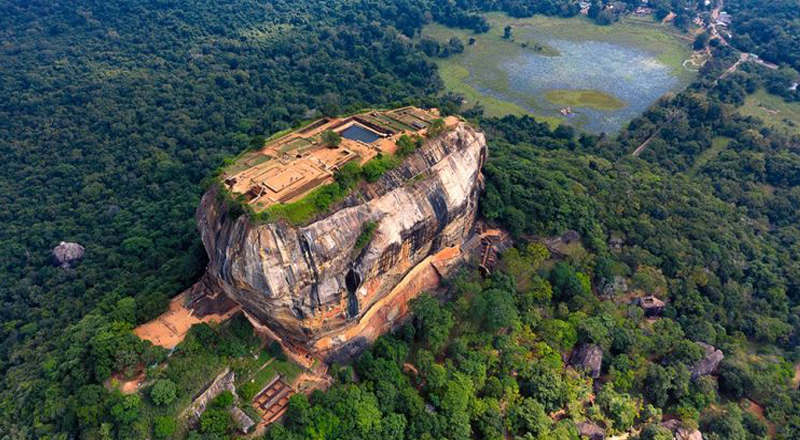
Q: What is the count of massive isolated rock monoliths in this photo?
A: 1